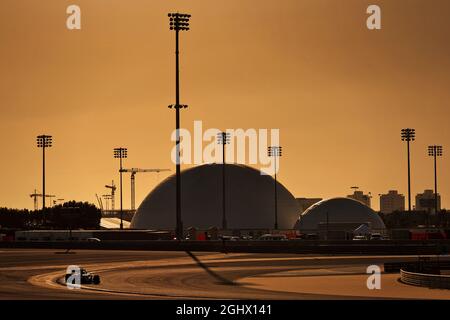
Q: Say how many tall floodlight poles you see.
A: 7